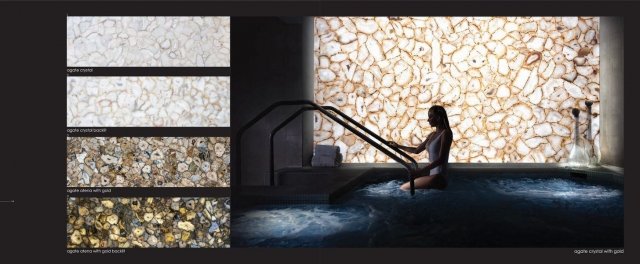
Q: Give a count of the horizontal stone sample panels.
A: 4